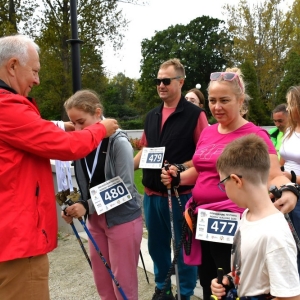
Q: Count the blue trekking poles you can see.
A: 2